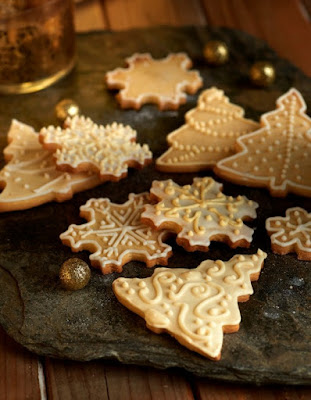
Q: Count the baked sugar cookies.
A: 9